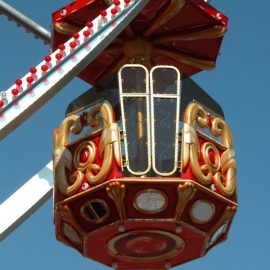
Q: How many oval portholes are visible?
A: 5